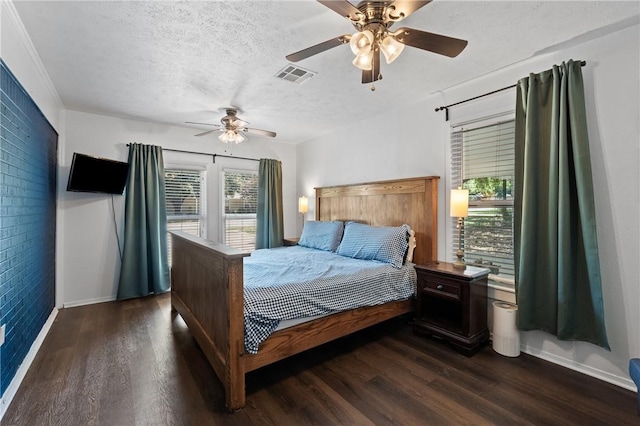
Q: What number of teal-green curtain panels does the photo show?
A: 3